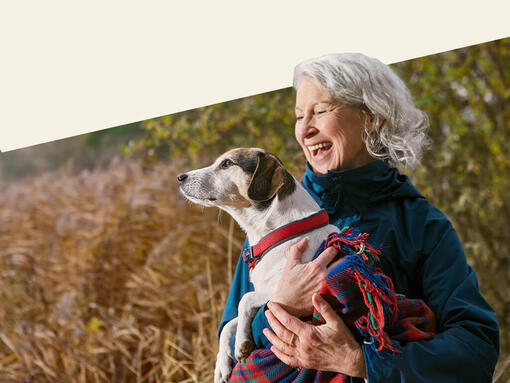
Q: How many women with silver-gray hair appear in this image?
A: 1